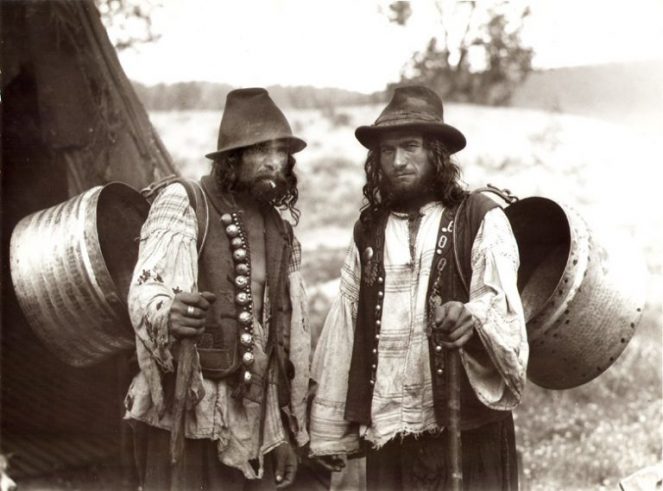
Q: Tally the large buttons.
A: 11